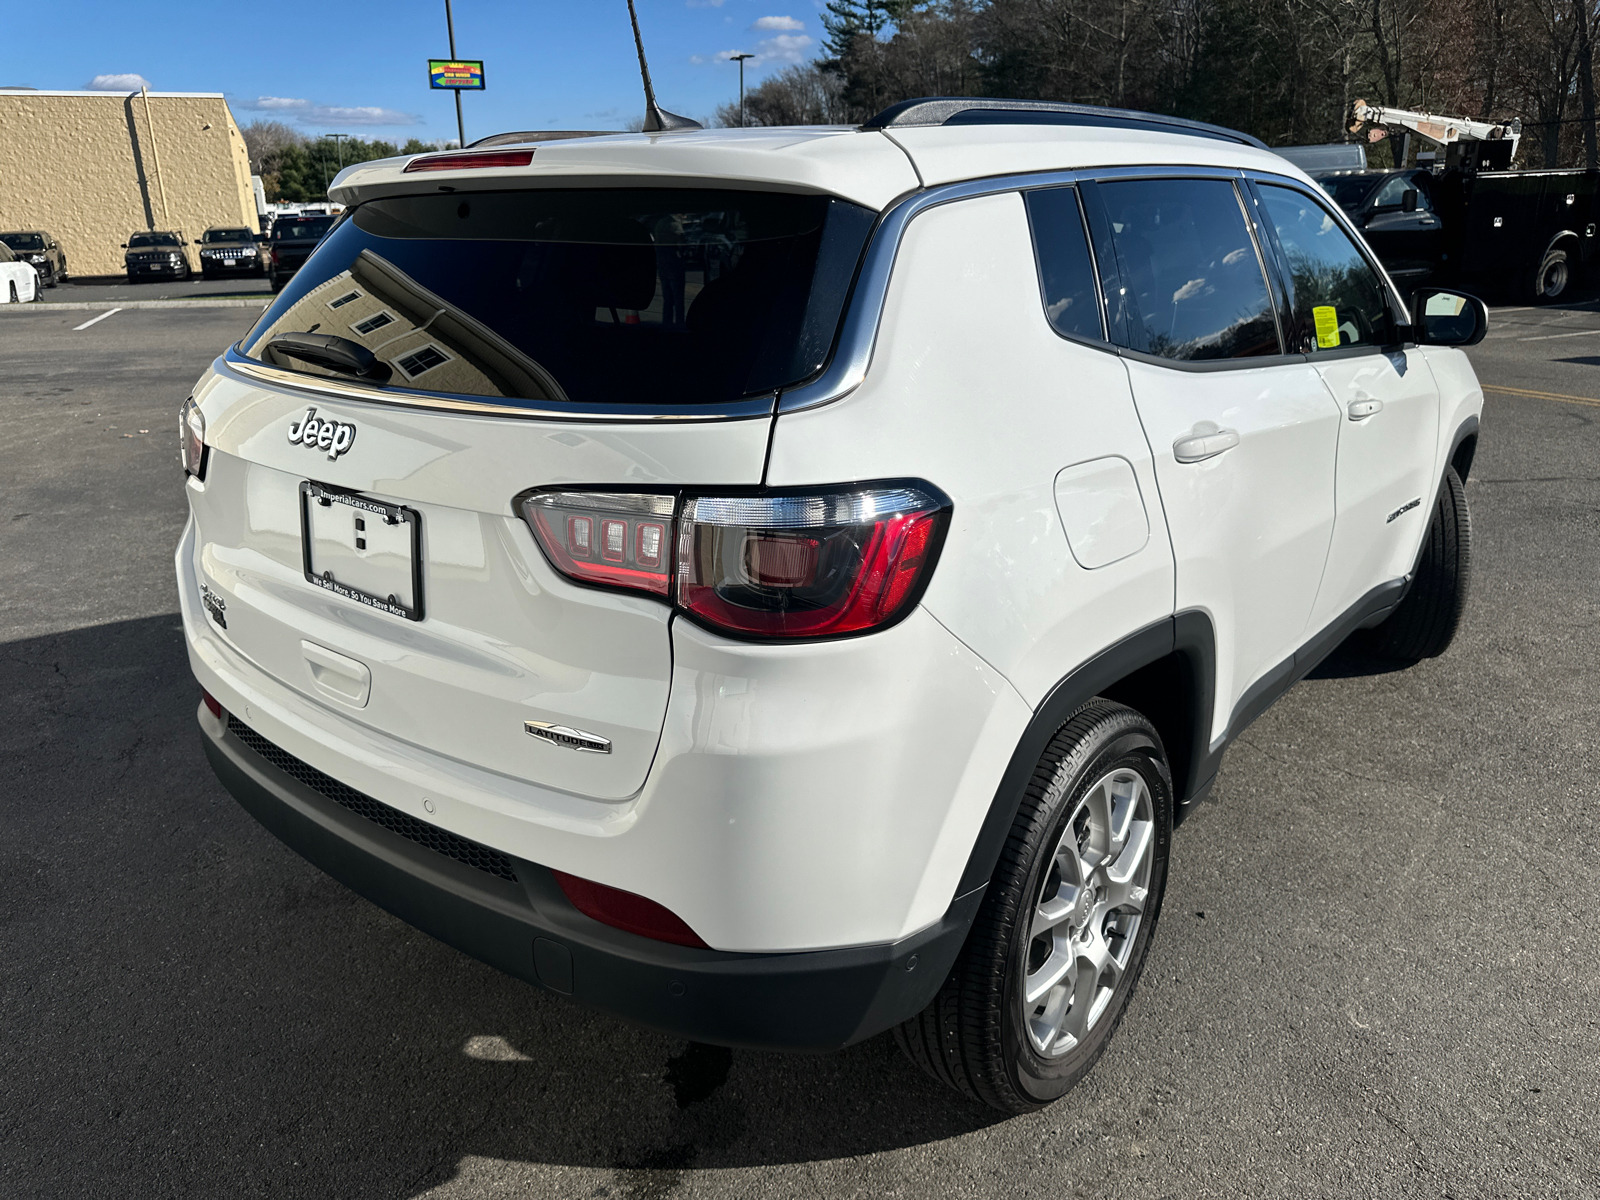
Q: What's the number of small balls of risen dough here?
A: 0